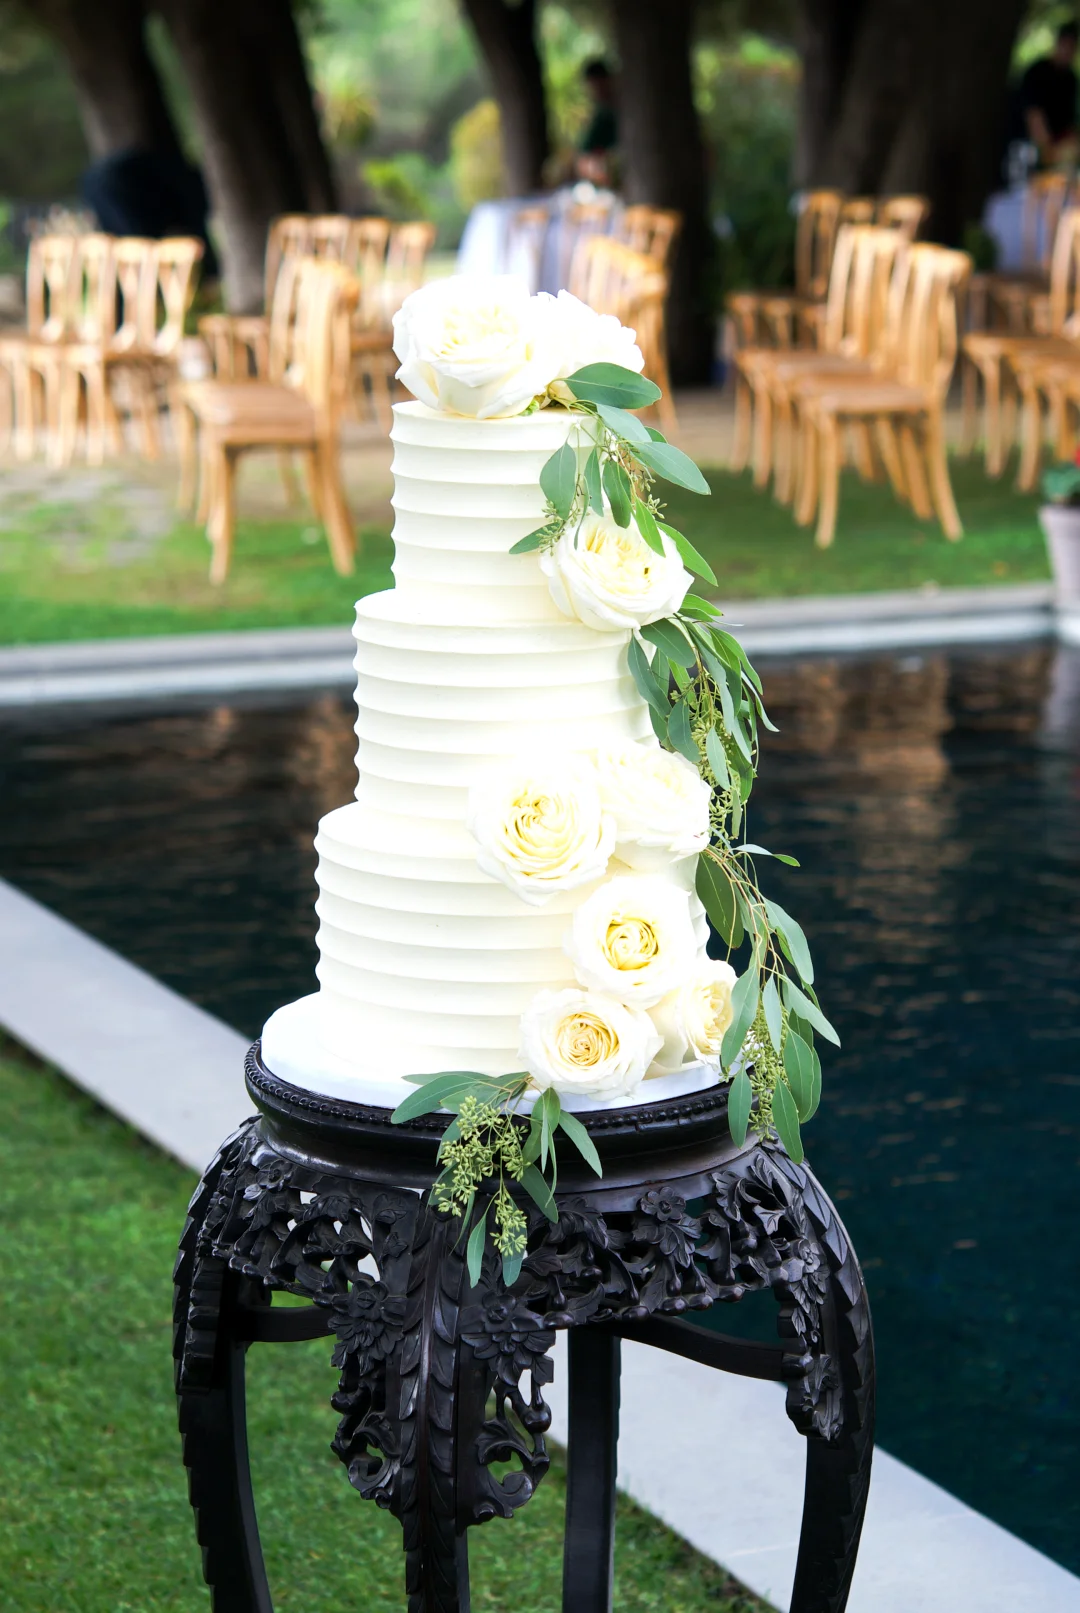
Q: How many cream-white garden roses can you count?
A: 8